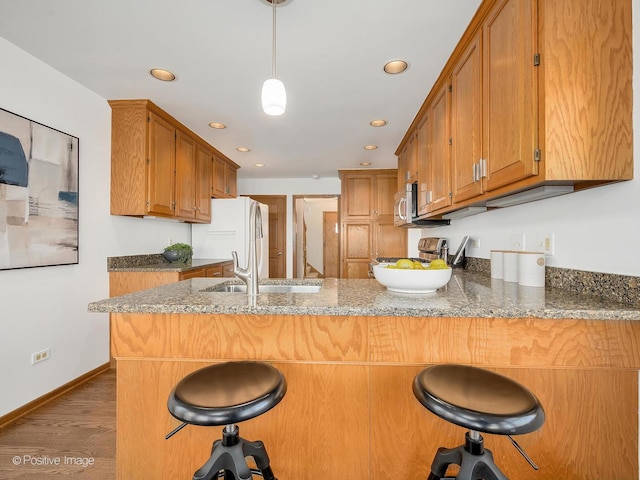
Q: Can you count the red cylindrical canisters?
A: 0